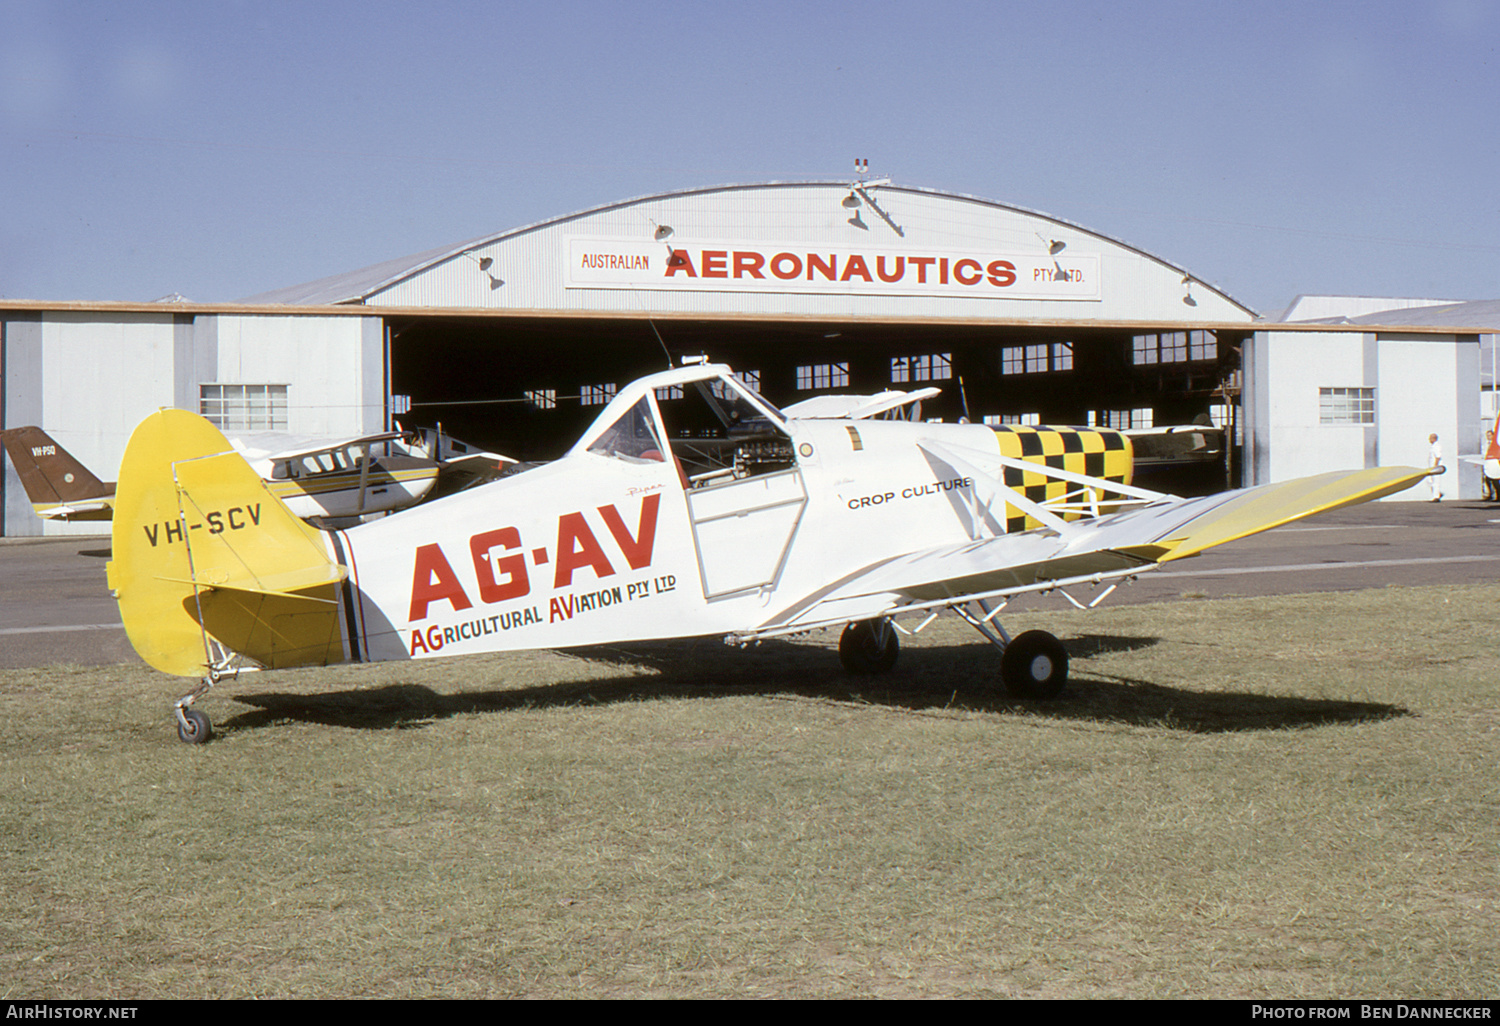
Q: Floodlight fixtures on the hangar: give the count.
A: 5